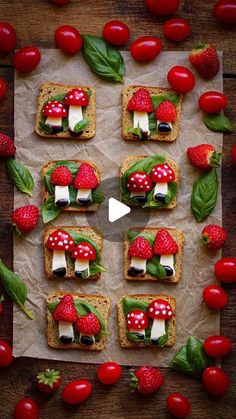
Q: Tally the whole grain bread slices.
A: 8